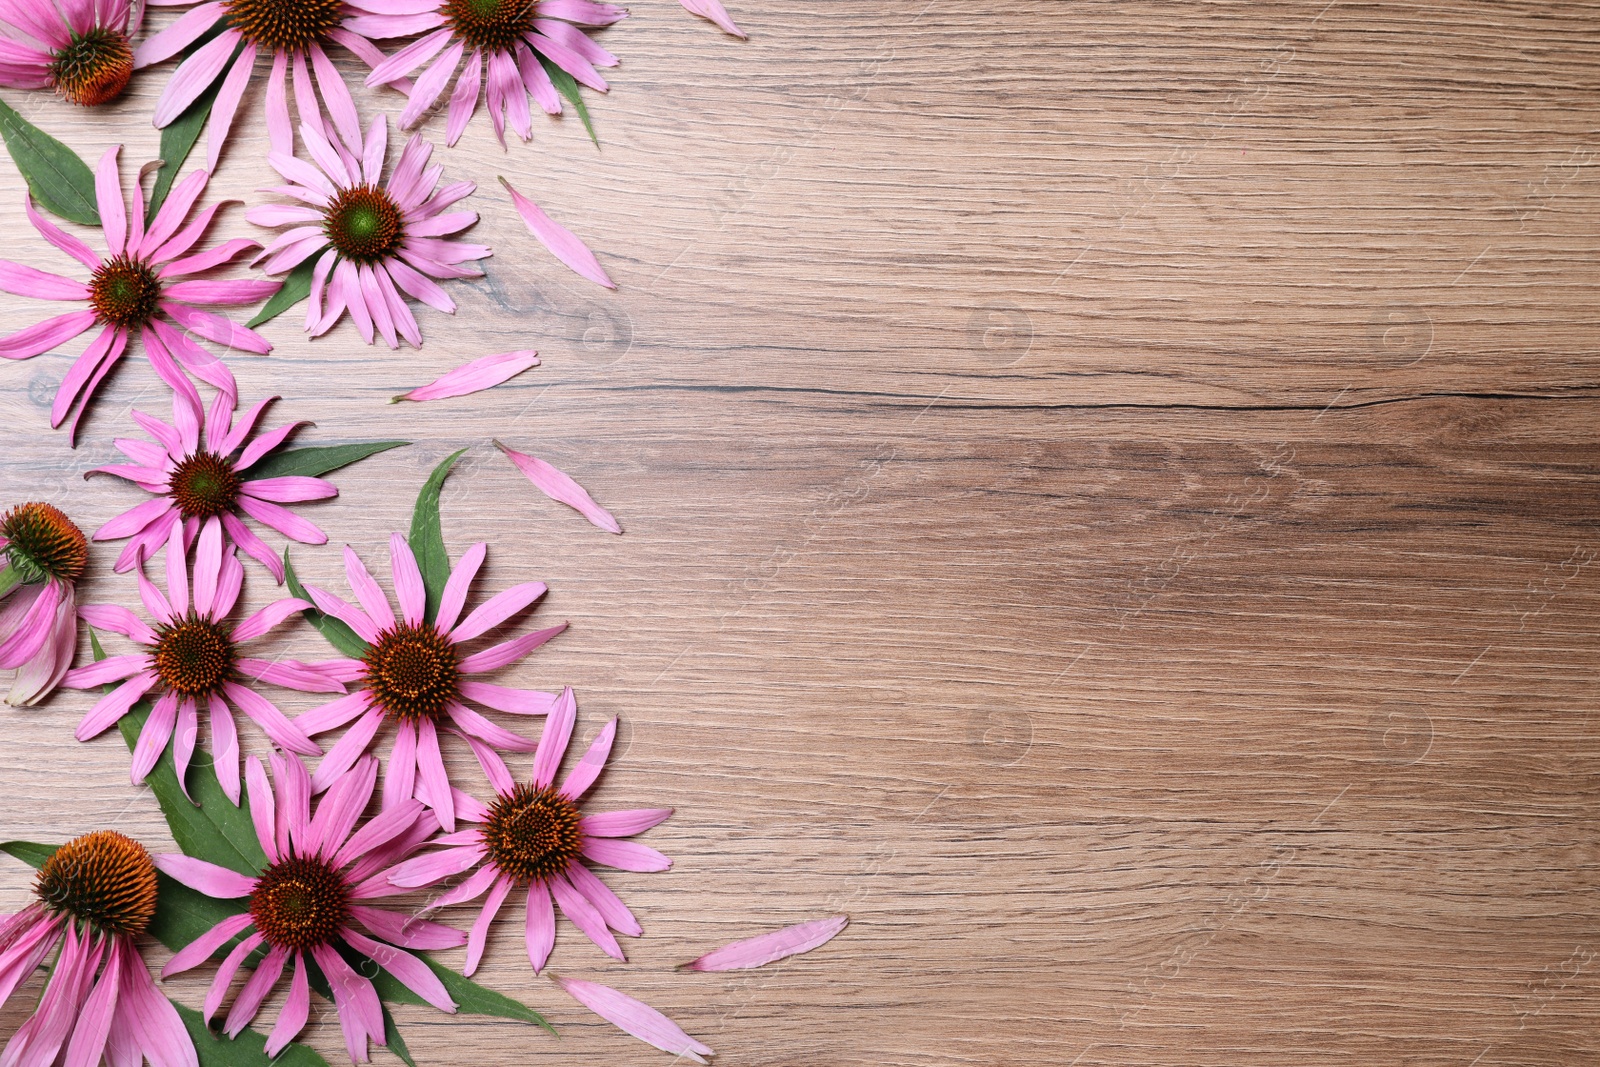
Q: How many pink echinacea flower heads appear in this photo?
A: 12